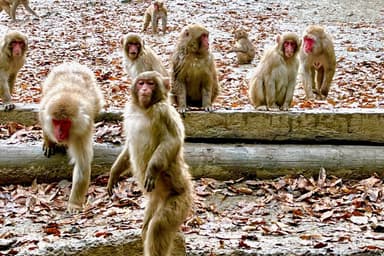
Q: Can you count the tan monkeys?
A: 10